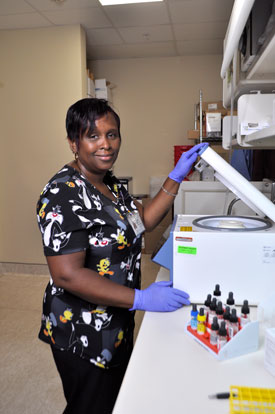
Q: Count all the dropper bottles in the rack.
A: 12